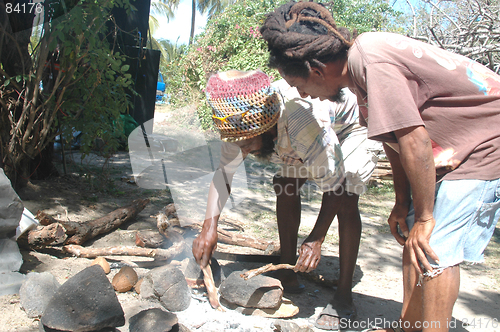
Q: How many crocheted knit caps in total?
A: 1